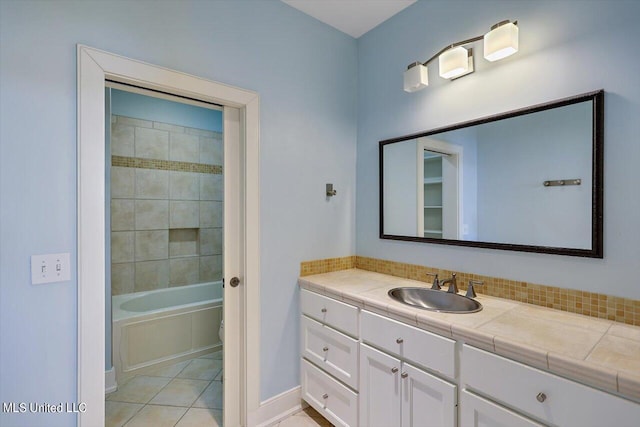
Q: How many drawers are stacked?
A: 3